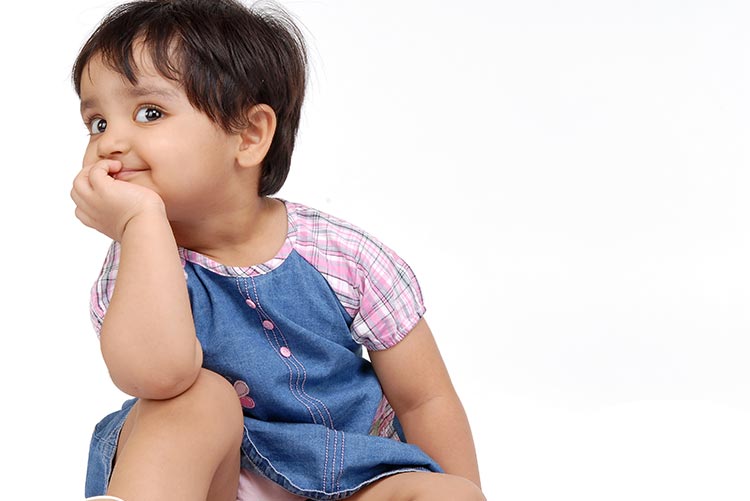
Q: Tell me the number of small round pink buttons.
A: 3